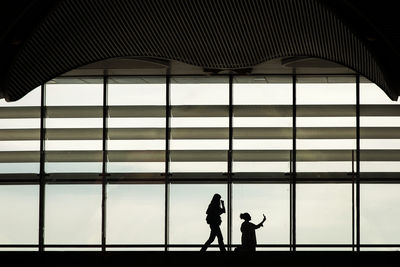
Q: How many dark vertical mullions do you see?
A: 6